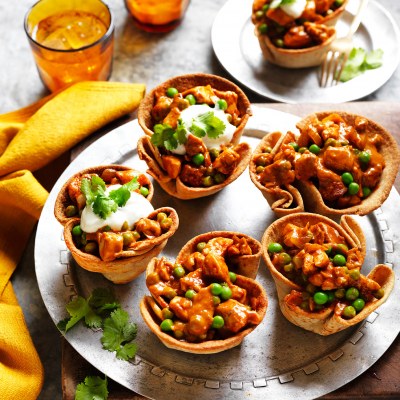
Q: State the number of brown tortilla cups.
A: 6